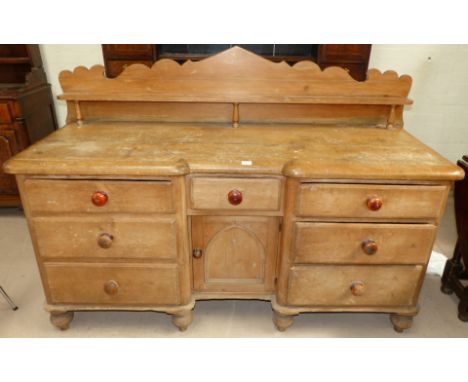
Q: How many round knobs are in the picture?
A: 8